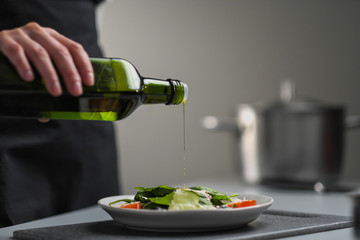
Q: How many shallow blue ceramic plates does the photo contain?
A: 0